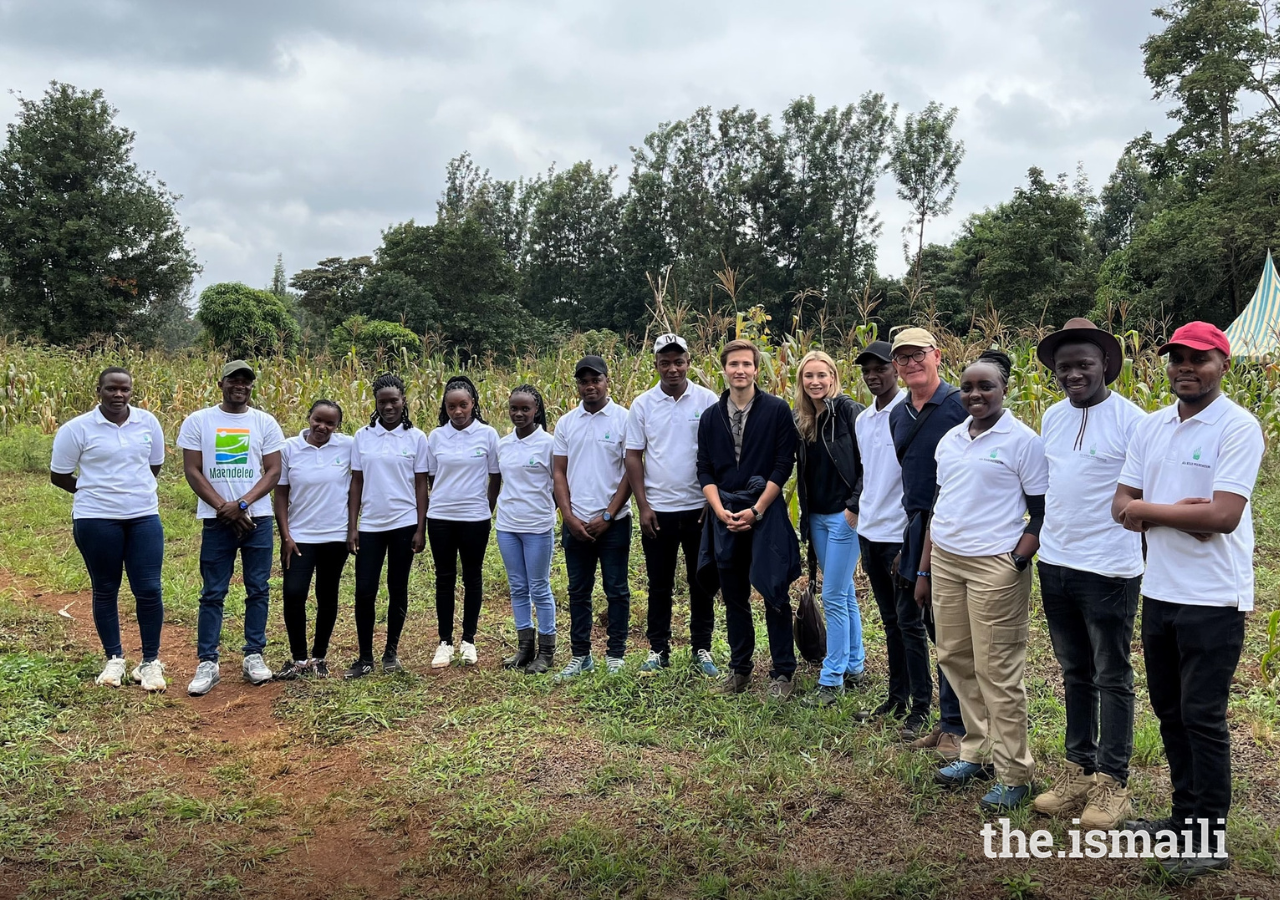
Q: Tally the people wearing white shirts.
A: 12